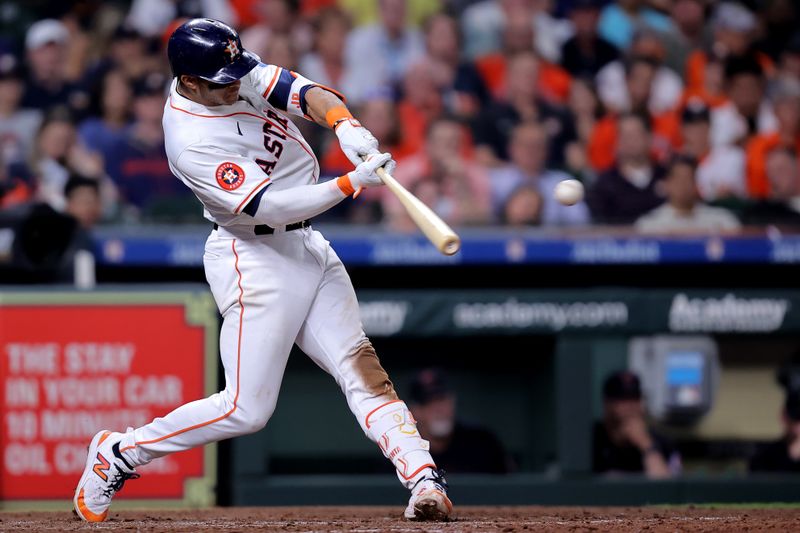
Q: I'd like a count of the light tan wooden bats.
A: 1